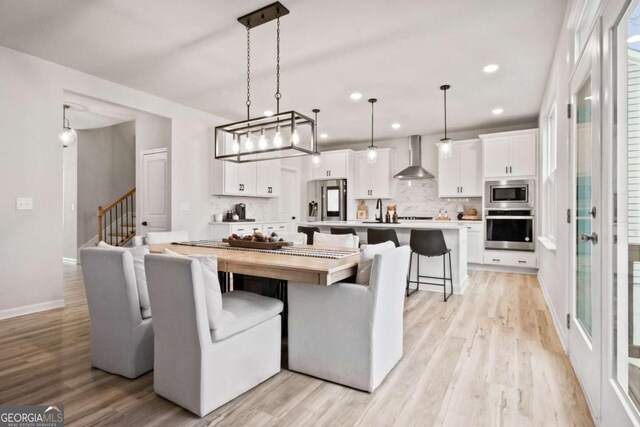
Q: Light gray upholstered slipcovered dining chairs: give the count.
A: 6